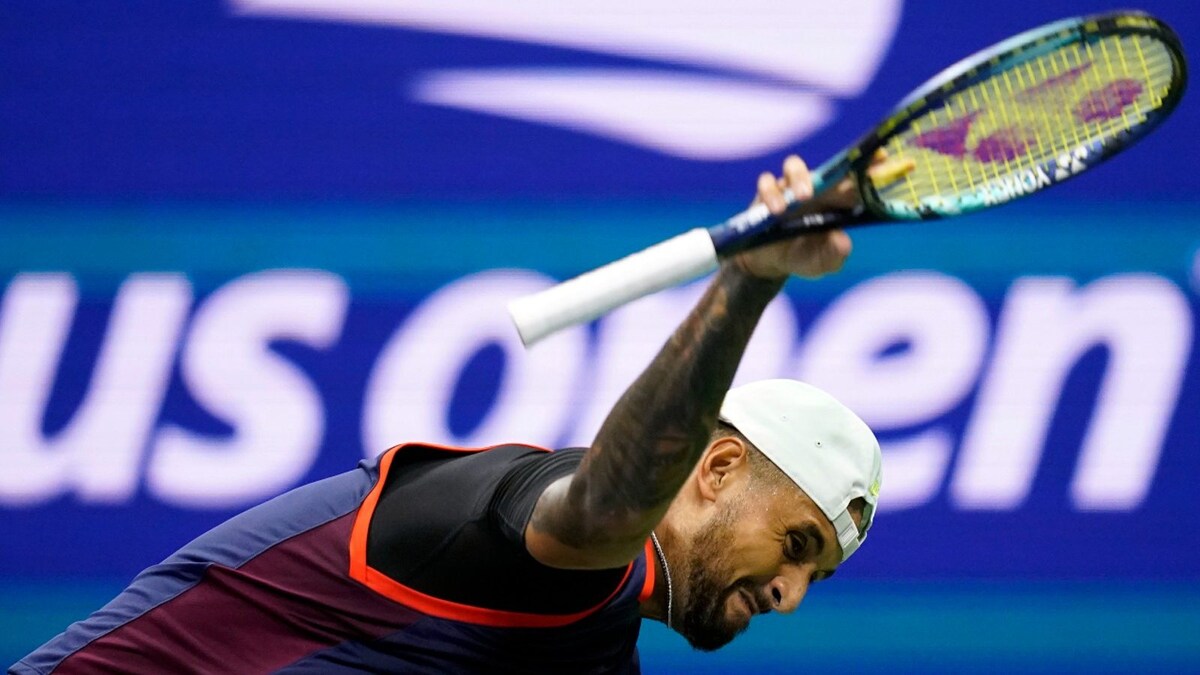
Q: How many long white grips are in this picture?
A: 1